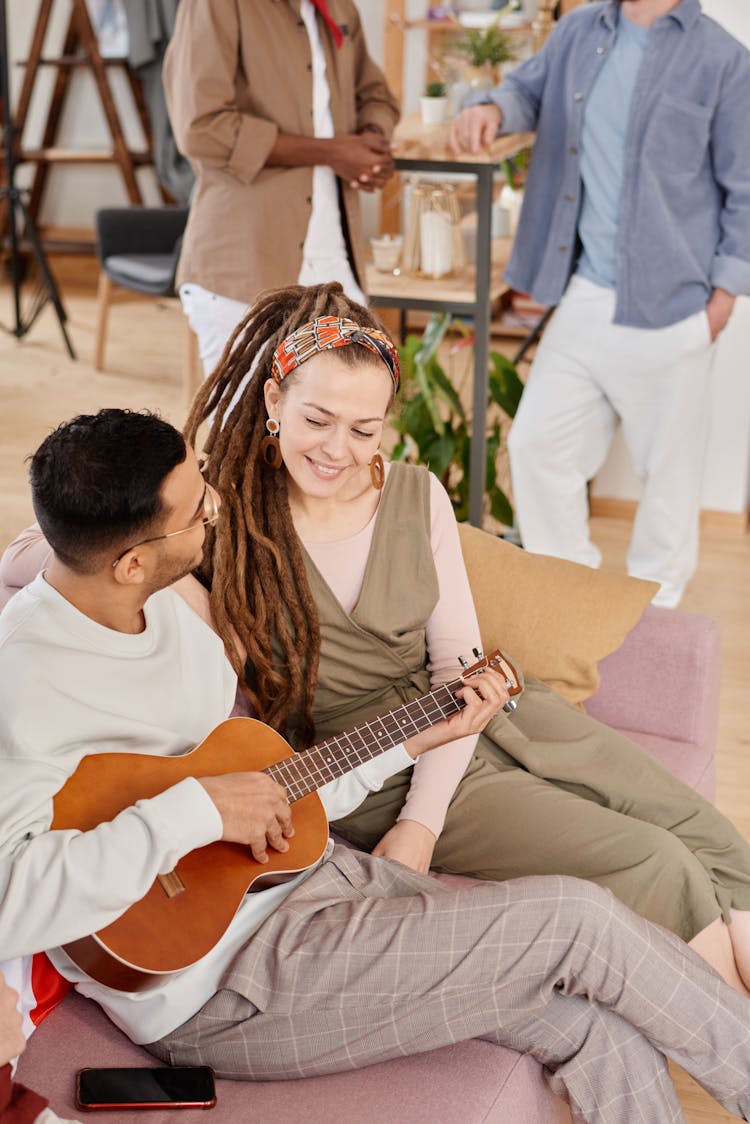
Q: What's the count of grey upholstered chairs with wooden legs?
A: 1